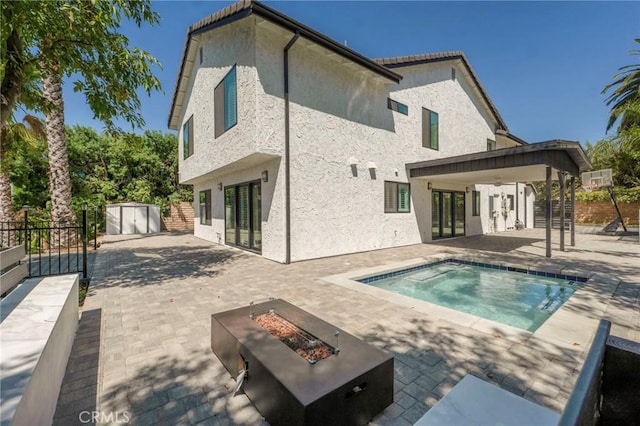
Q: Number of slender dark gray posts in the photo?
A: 3